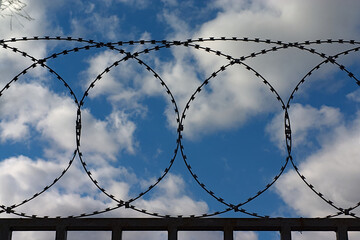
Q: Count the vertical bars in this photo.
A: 7